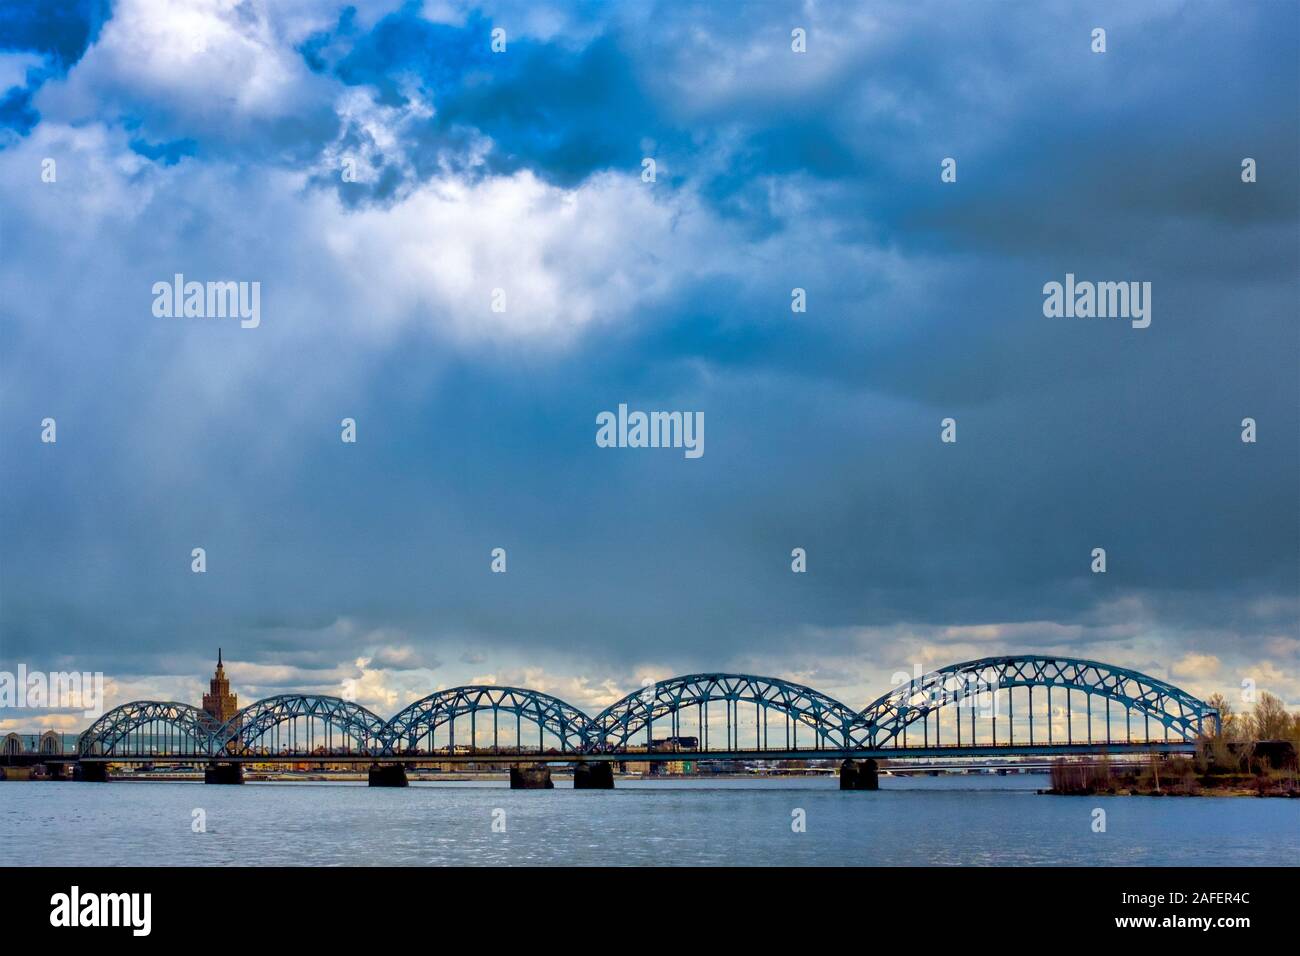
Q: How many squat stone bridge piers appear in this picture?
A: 6